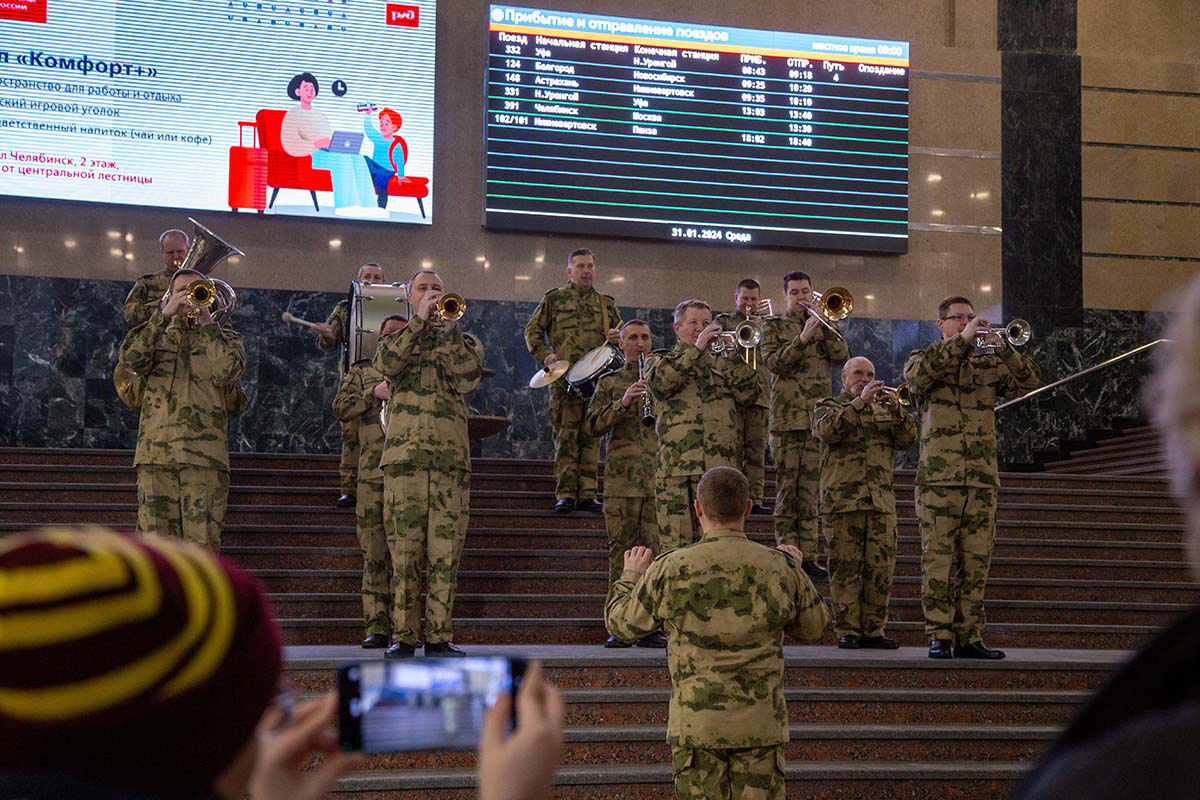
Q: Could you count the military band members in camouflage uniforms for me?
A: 13